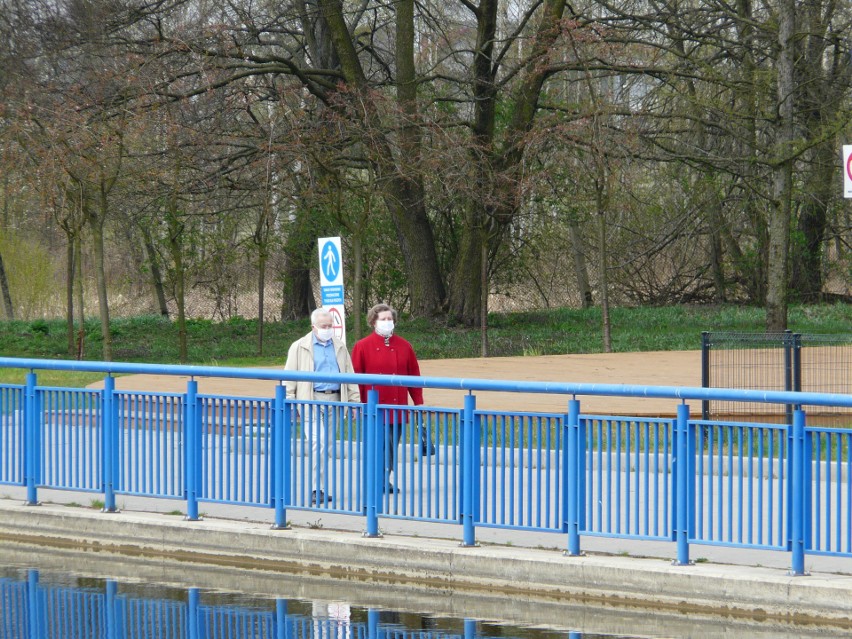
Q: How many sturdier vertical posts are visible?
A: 9